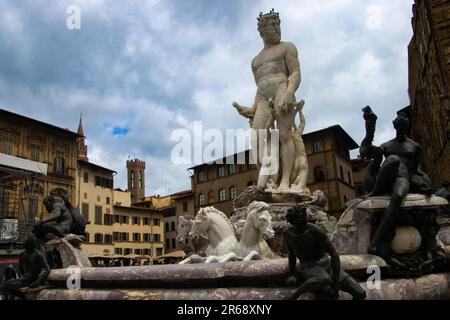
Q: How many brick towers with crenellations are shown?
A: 1